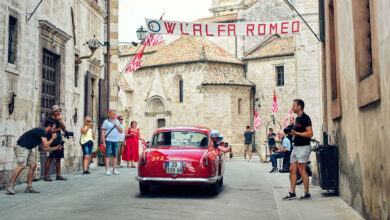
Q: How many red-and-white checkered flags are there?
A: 5